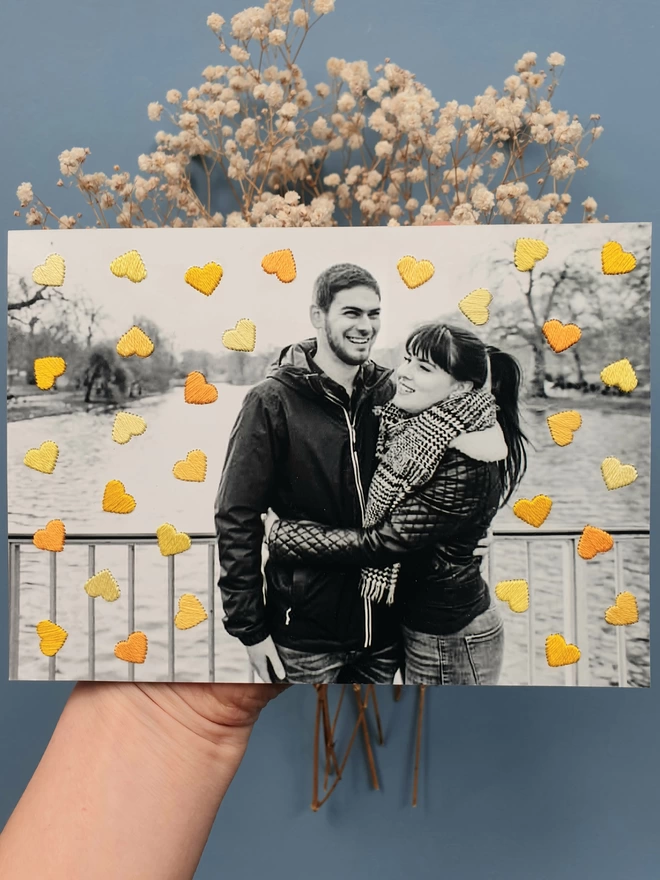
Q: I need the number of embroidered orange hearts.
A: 6